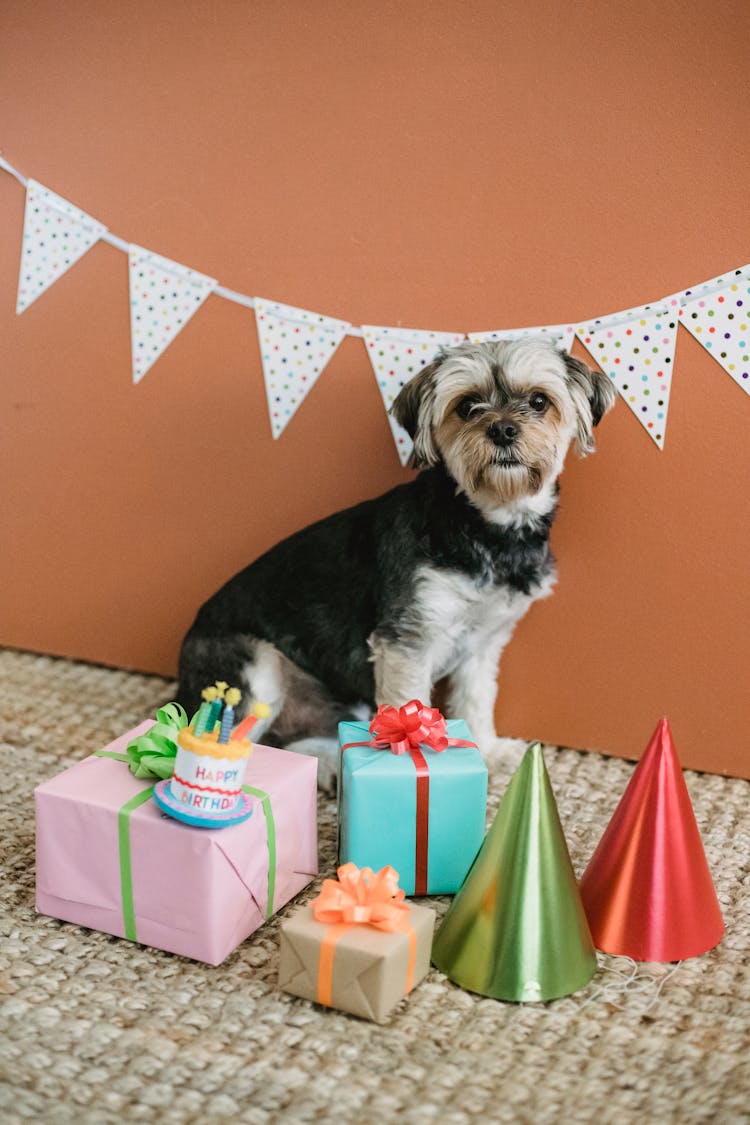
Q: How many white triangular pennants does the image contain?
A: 7